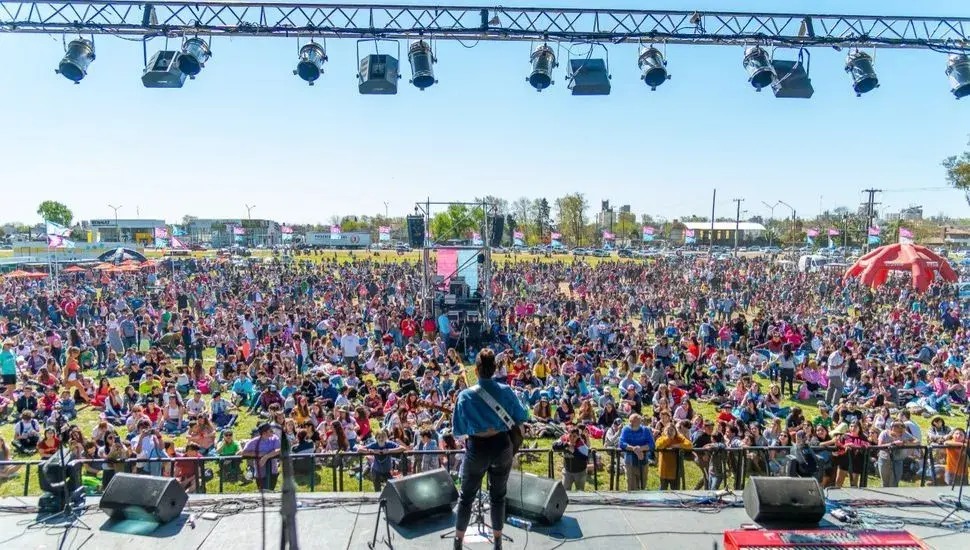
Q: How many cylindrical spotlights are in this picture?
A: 9